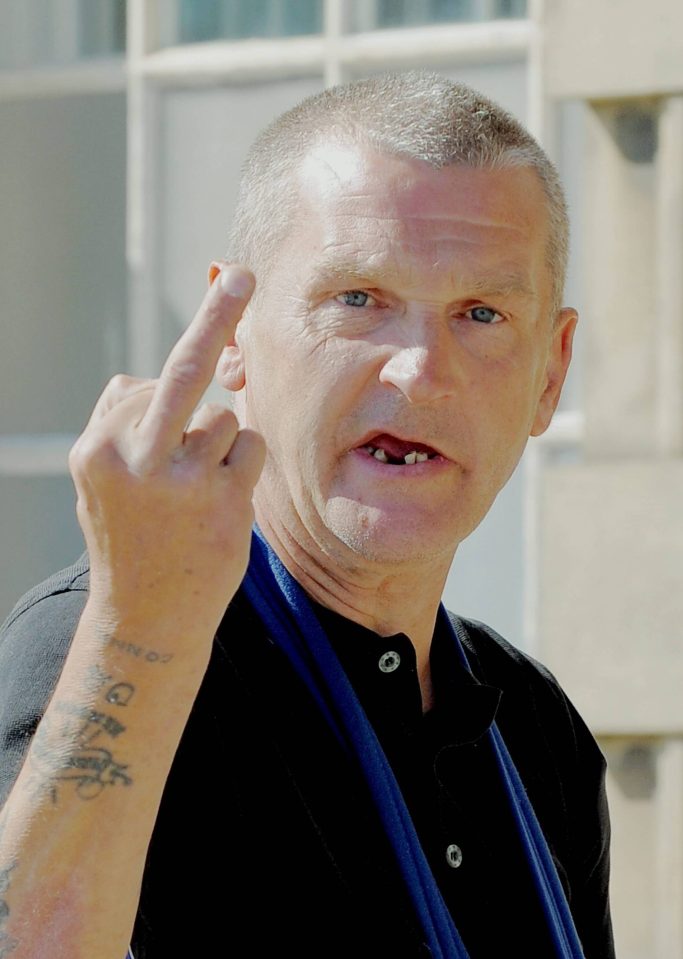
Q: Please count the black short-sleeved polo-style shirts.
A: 1